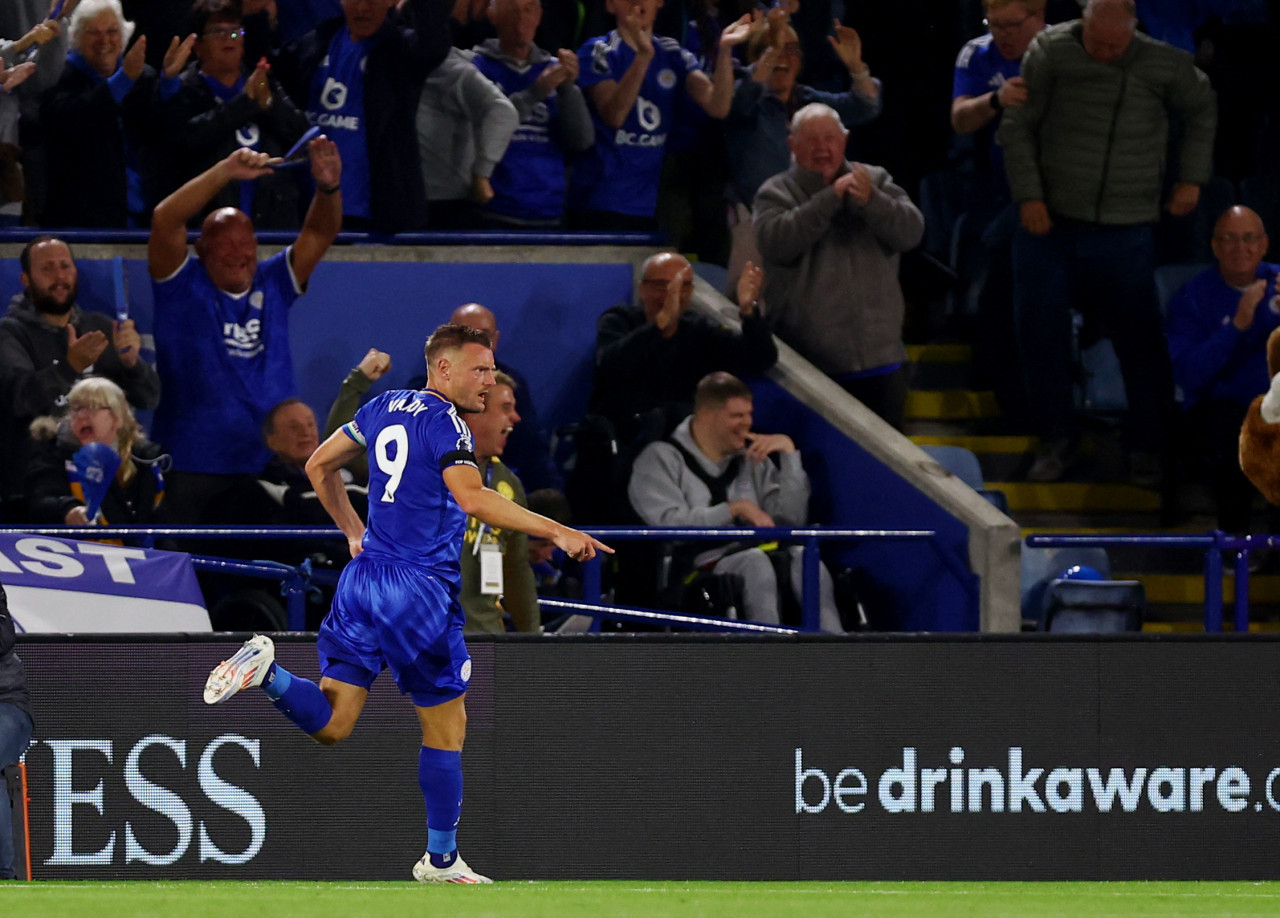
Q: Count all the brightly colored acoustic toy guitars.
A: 0